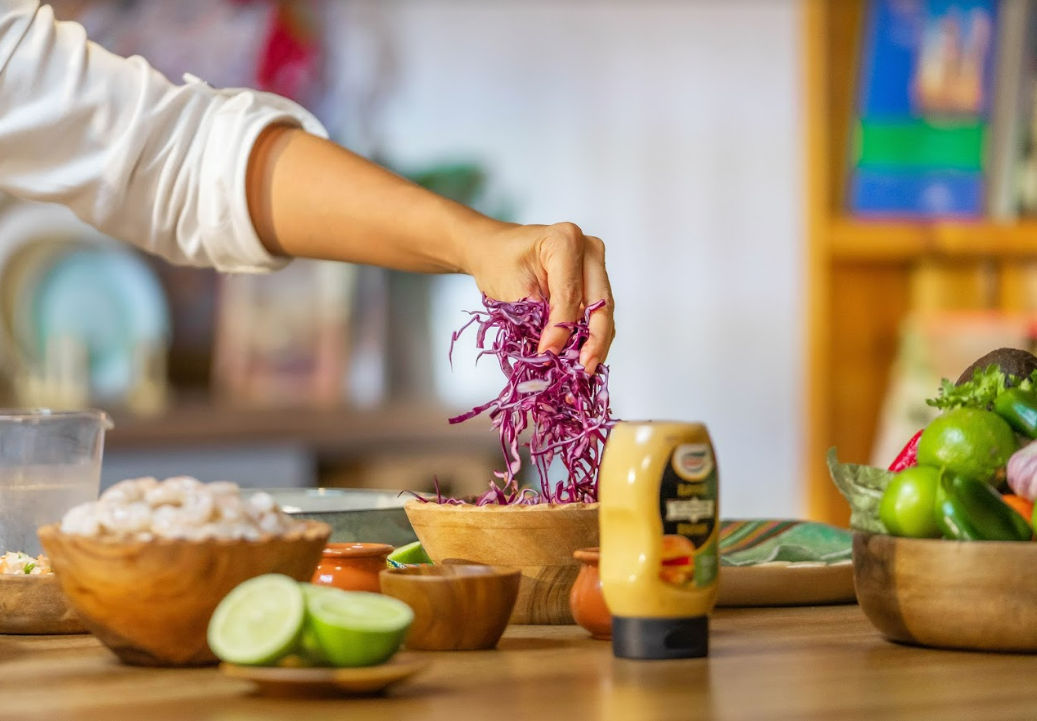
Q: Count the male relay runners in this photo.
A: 0